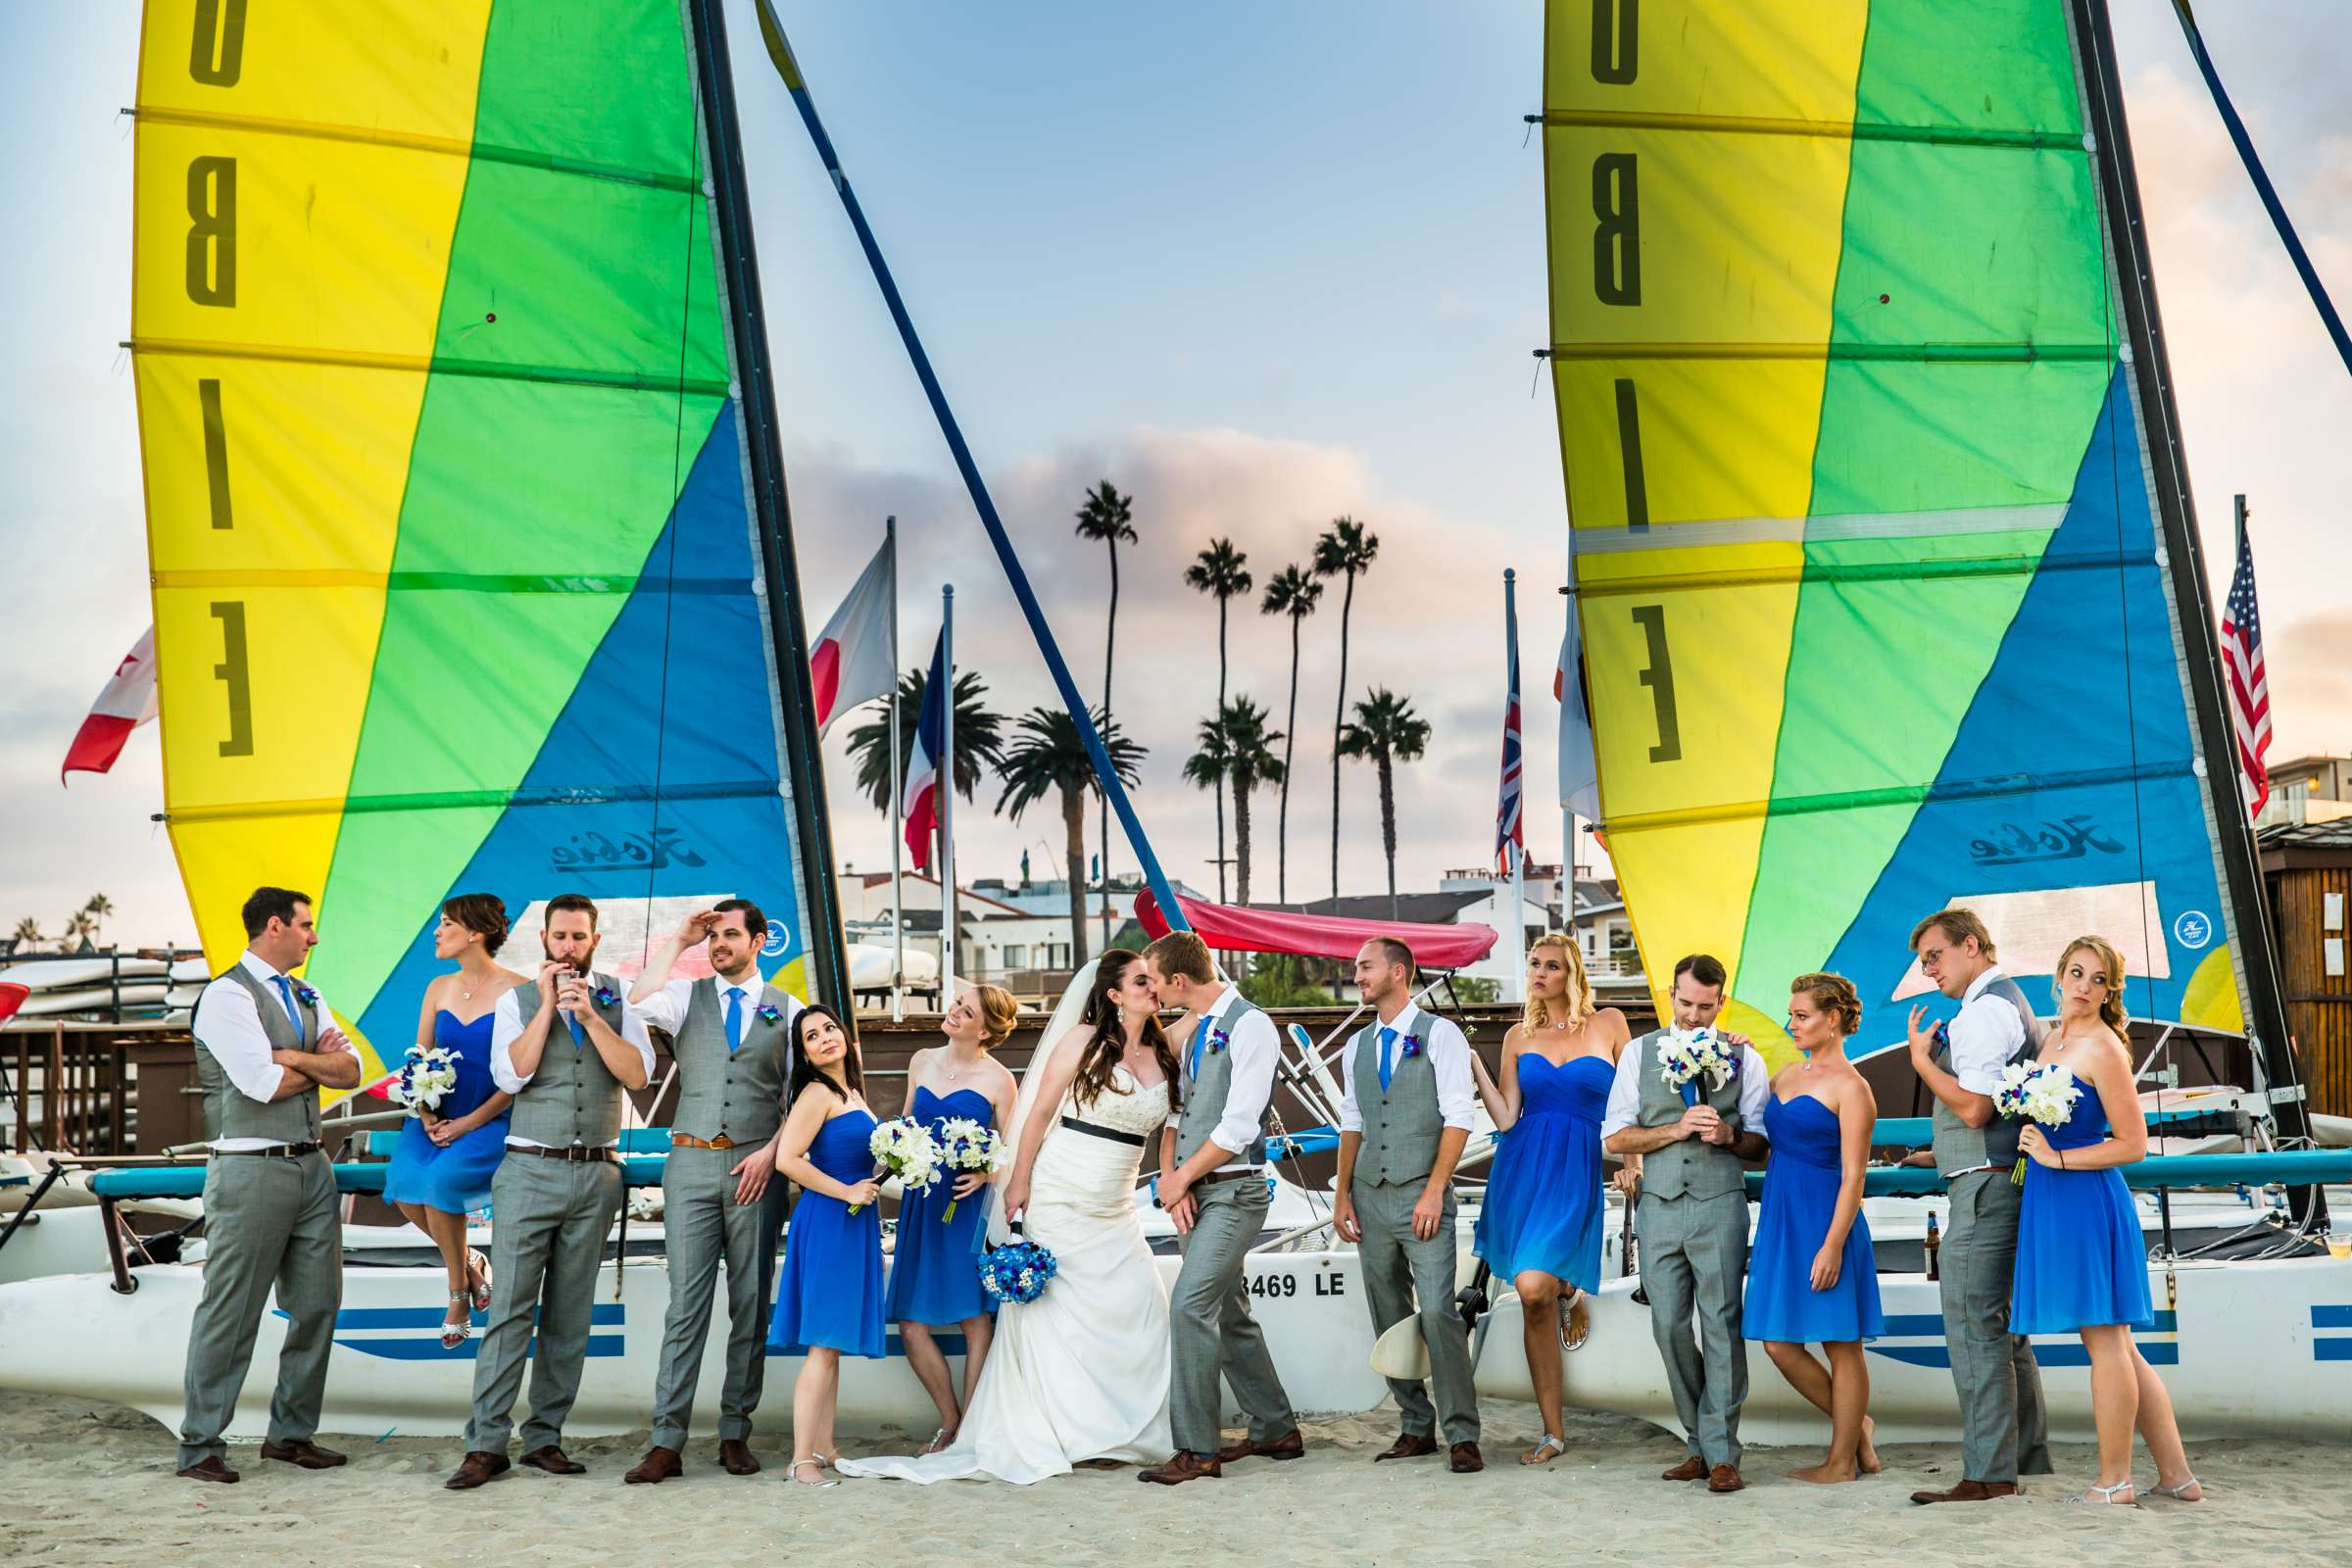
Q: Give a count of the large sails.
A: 2